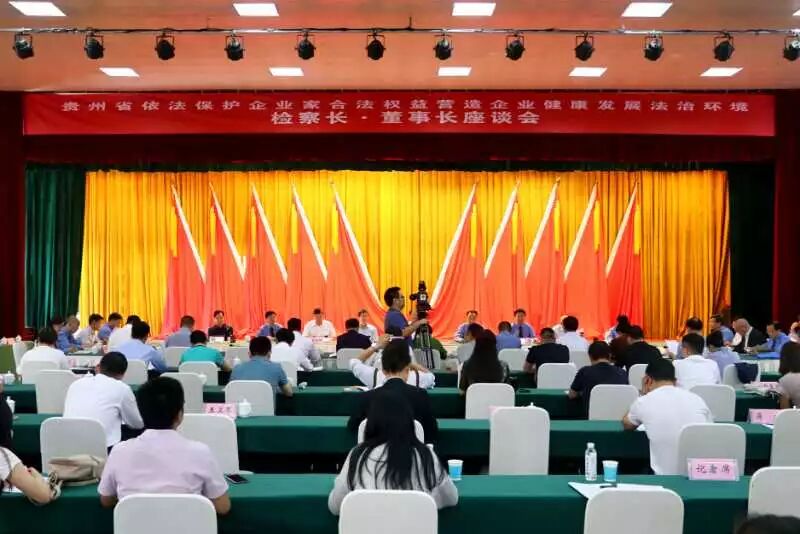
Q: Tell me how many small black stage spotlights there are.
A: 12